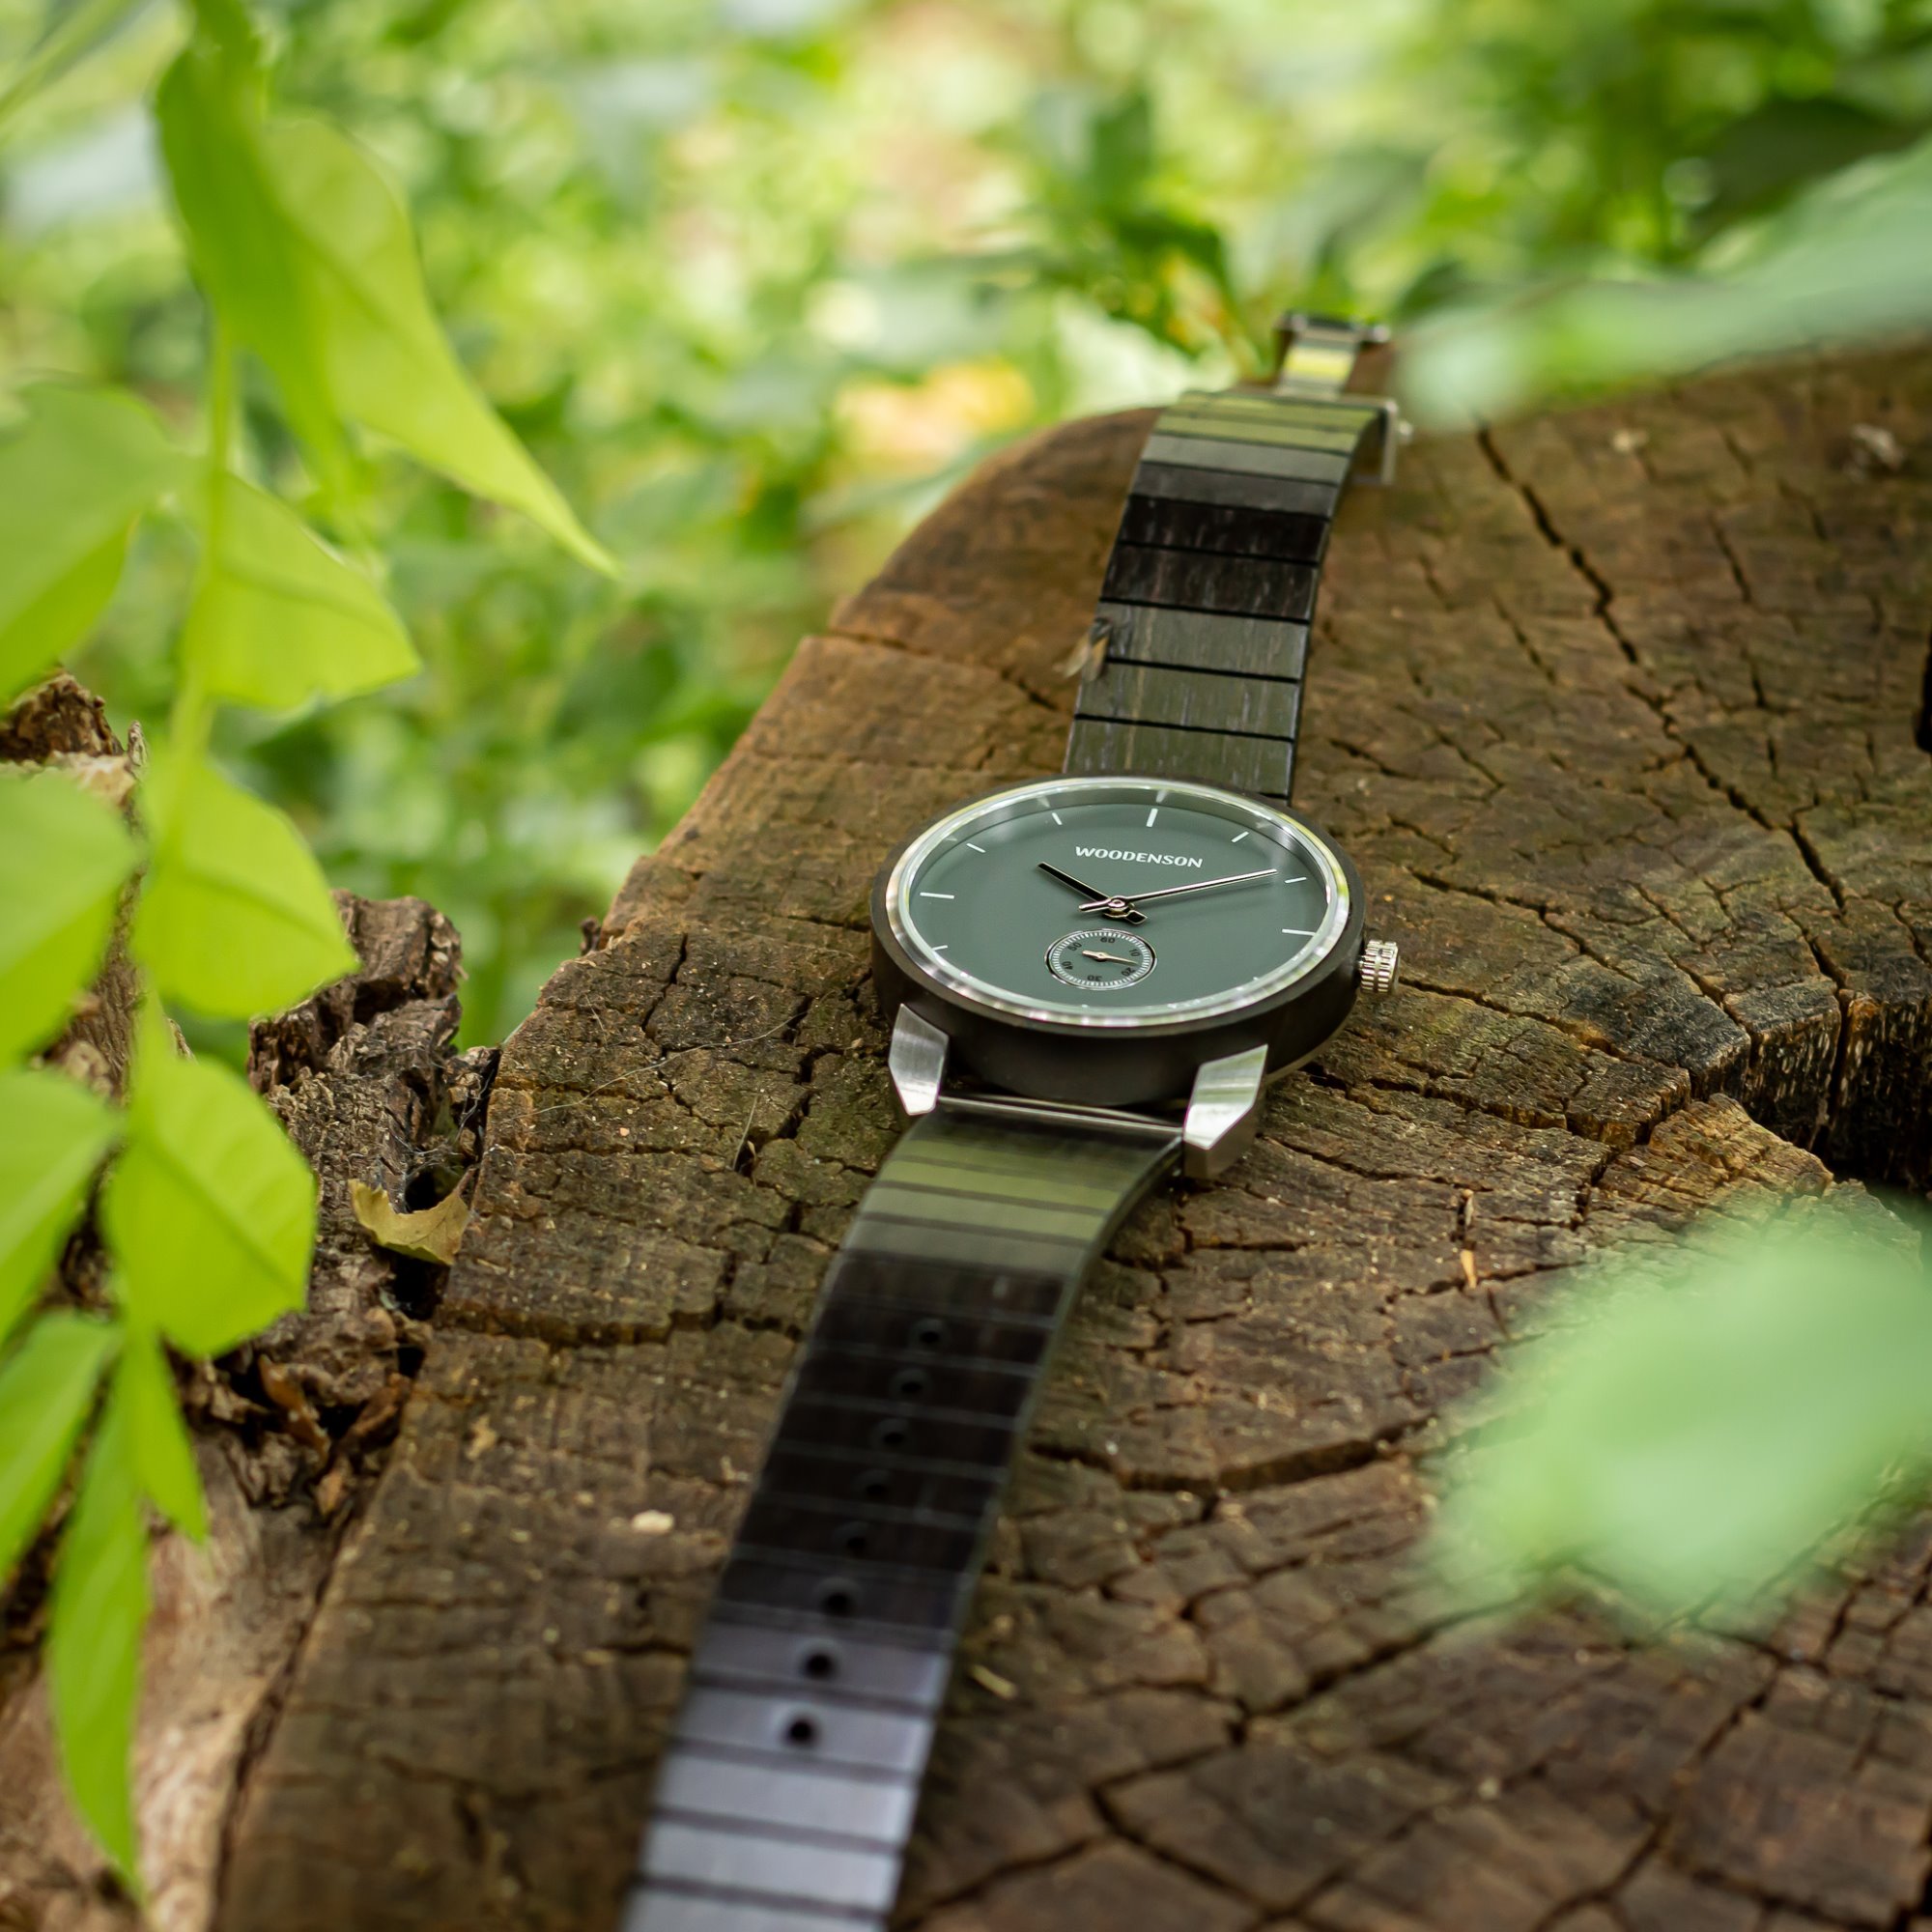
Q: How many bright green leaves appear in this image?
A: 11